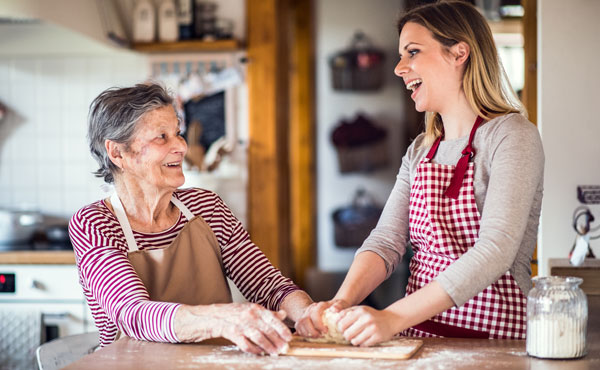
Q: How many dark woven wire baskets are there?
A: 3